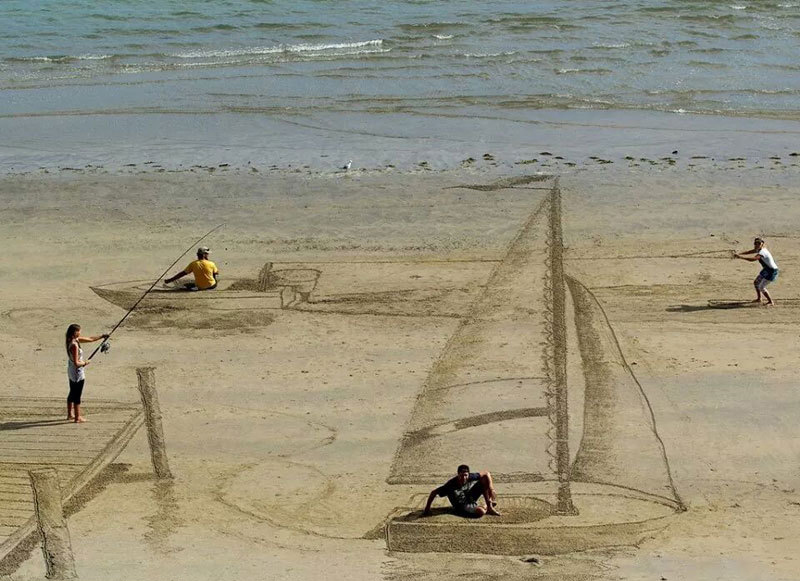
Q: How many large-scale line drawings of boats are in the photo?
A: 2